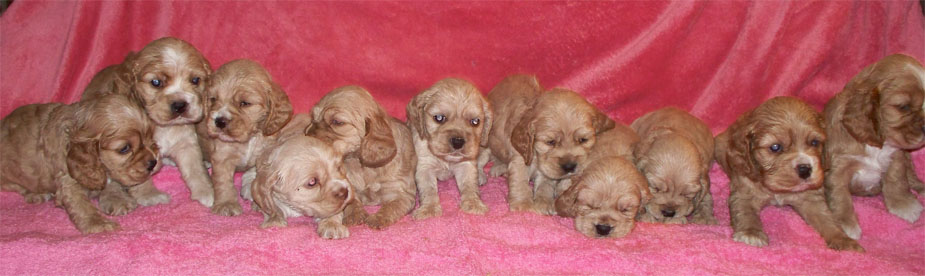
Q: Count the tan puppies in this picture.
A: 11